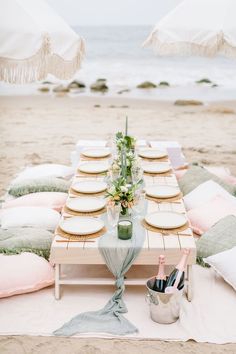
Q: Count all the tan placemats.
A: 9